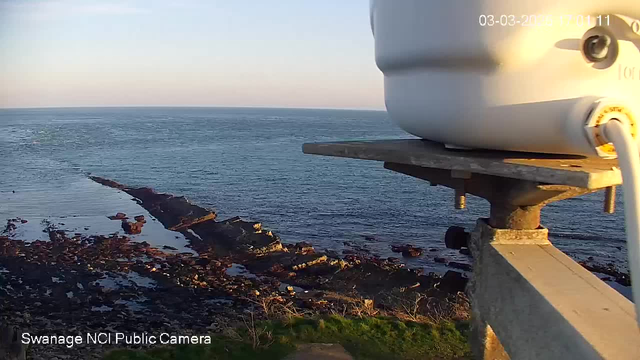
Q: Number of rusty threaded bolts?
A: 2